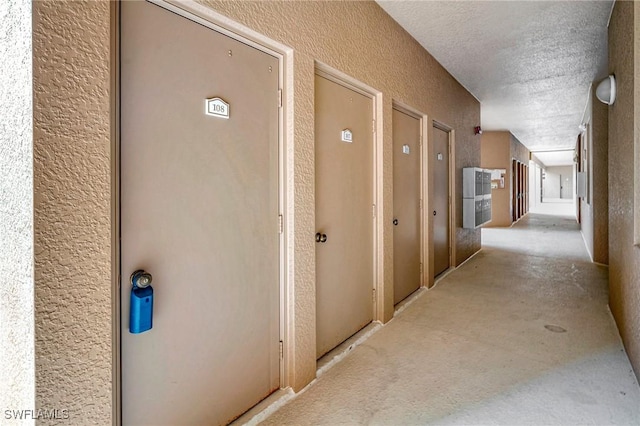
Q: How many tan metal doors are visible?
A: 4